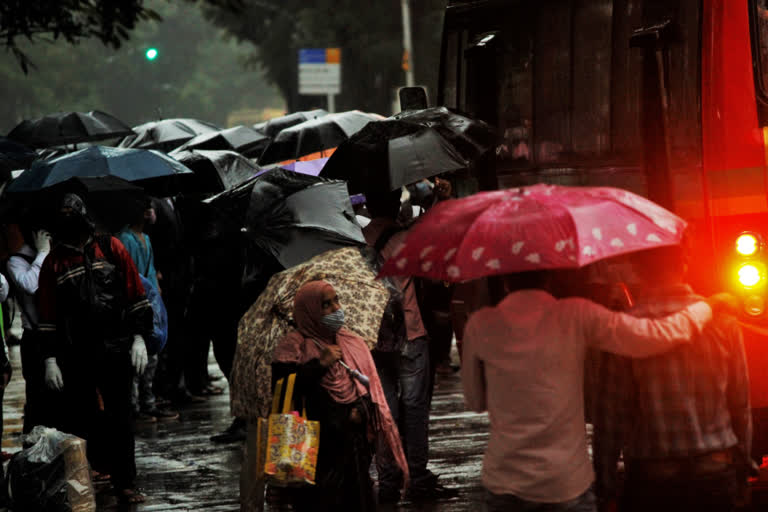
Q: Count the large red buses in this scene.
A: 1